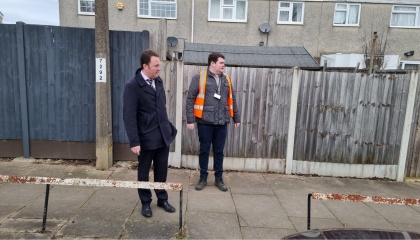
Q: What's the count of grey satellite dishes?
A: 2